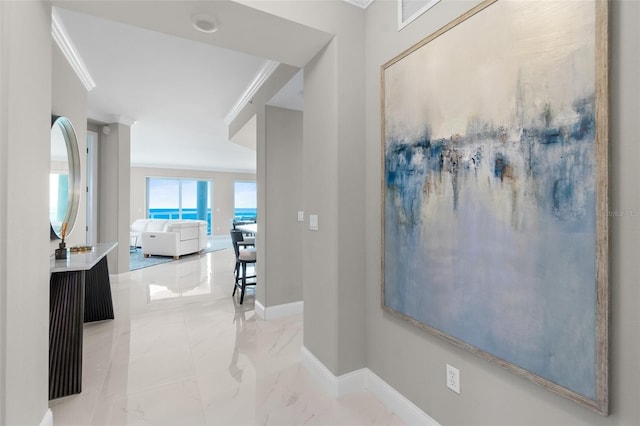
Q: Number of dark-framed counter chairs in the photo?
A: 2